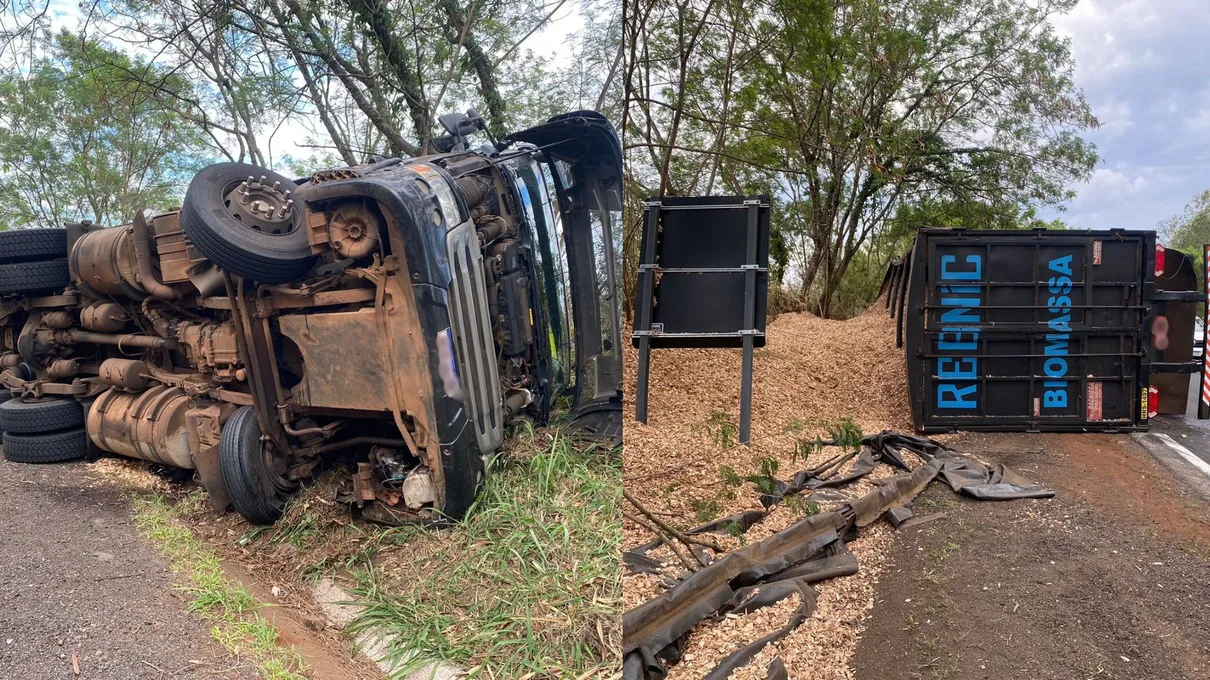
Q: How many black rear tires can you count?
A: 4